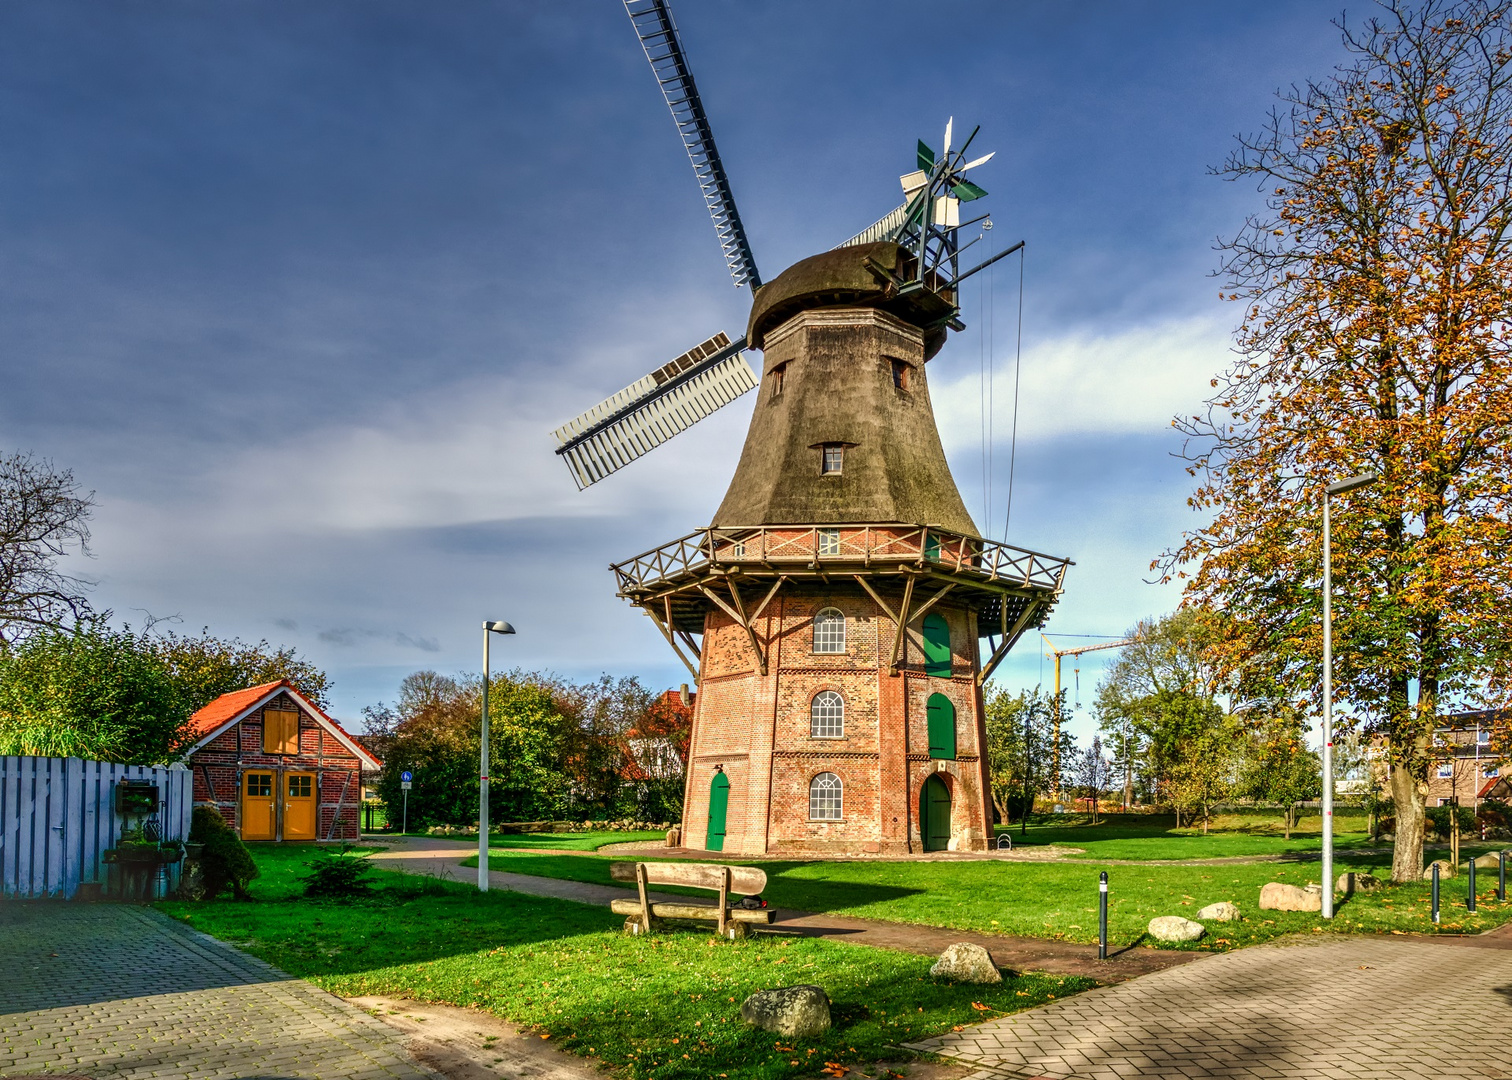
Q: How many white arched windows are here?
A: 3